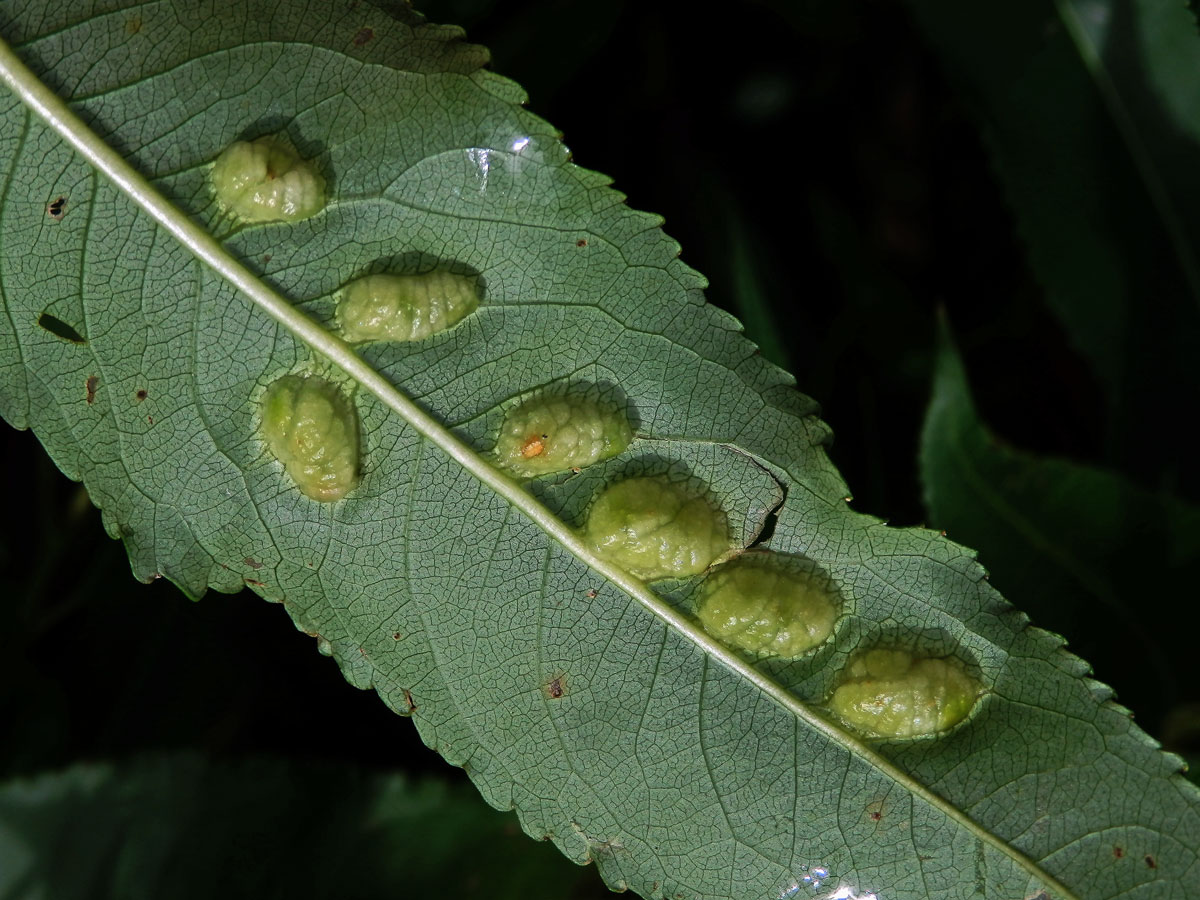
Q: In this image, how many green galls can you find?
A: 7